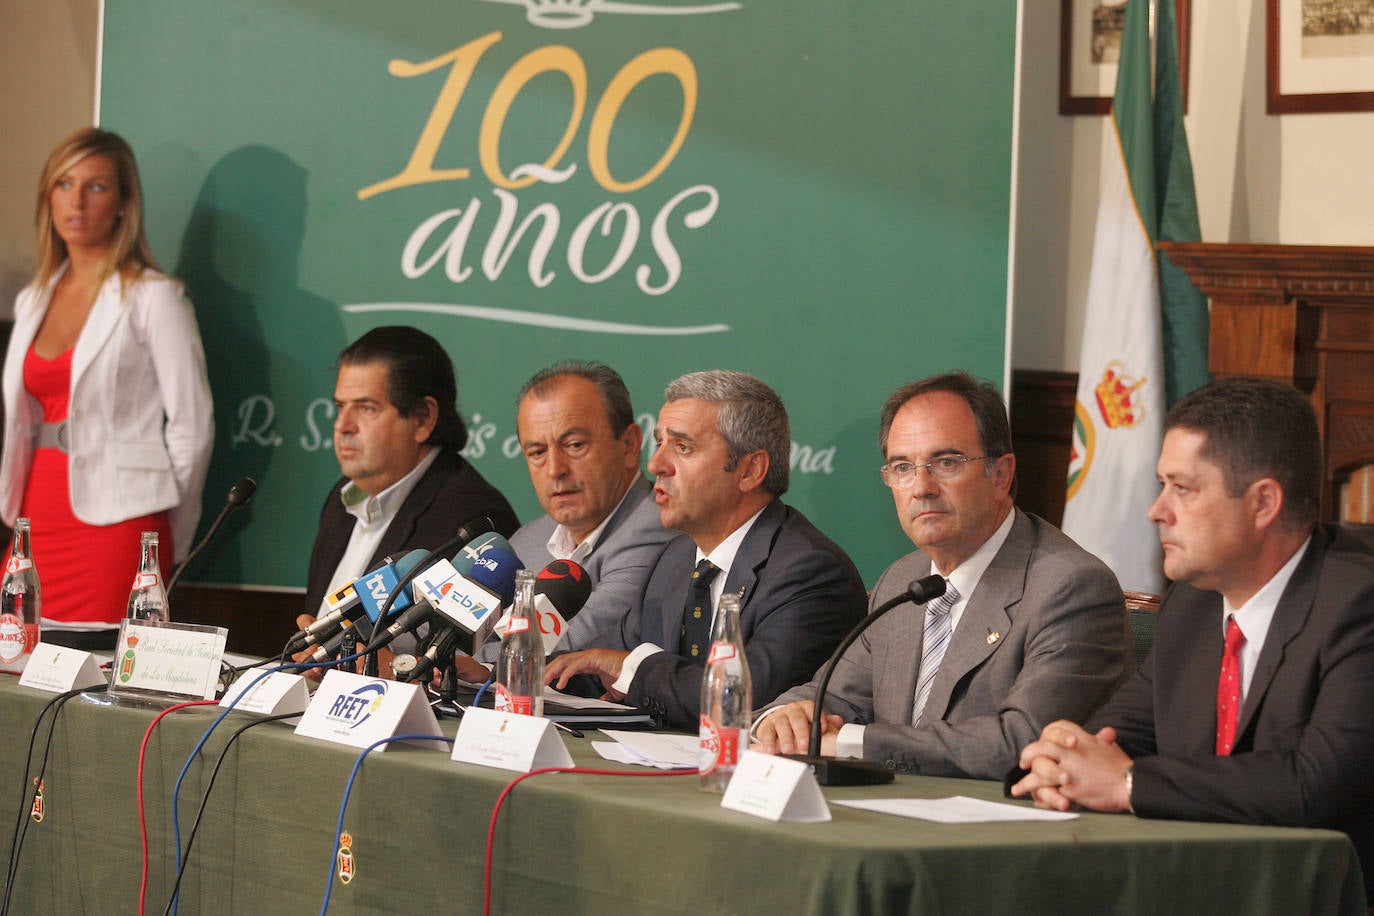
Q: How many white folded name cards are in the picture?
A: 5